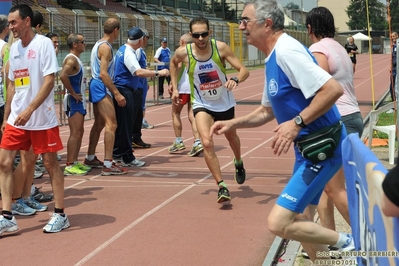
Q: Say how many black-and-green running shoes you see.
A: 2